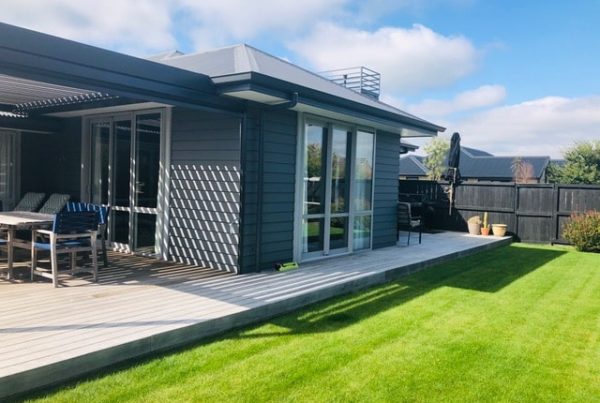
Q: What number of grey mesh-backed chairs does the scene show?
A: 2